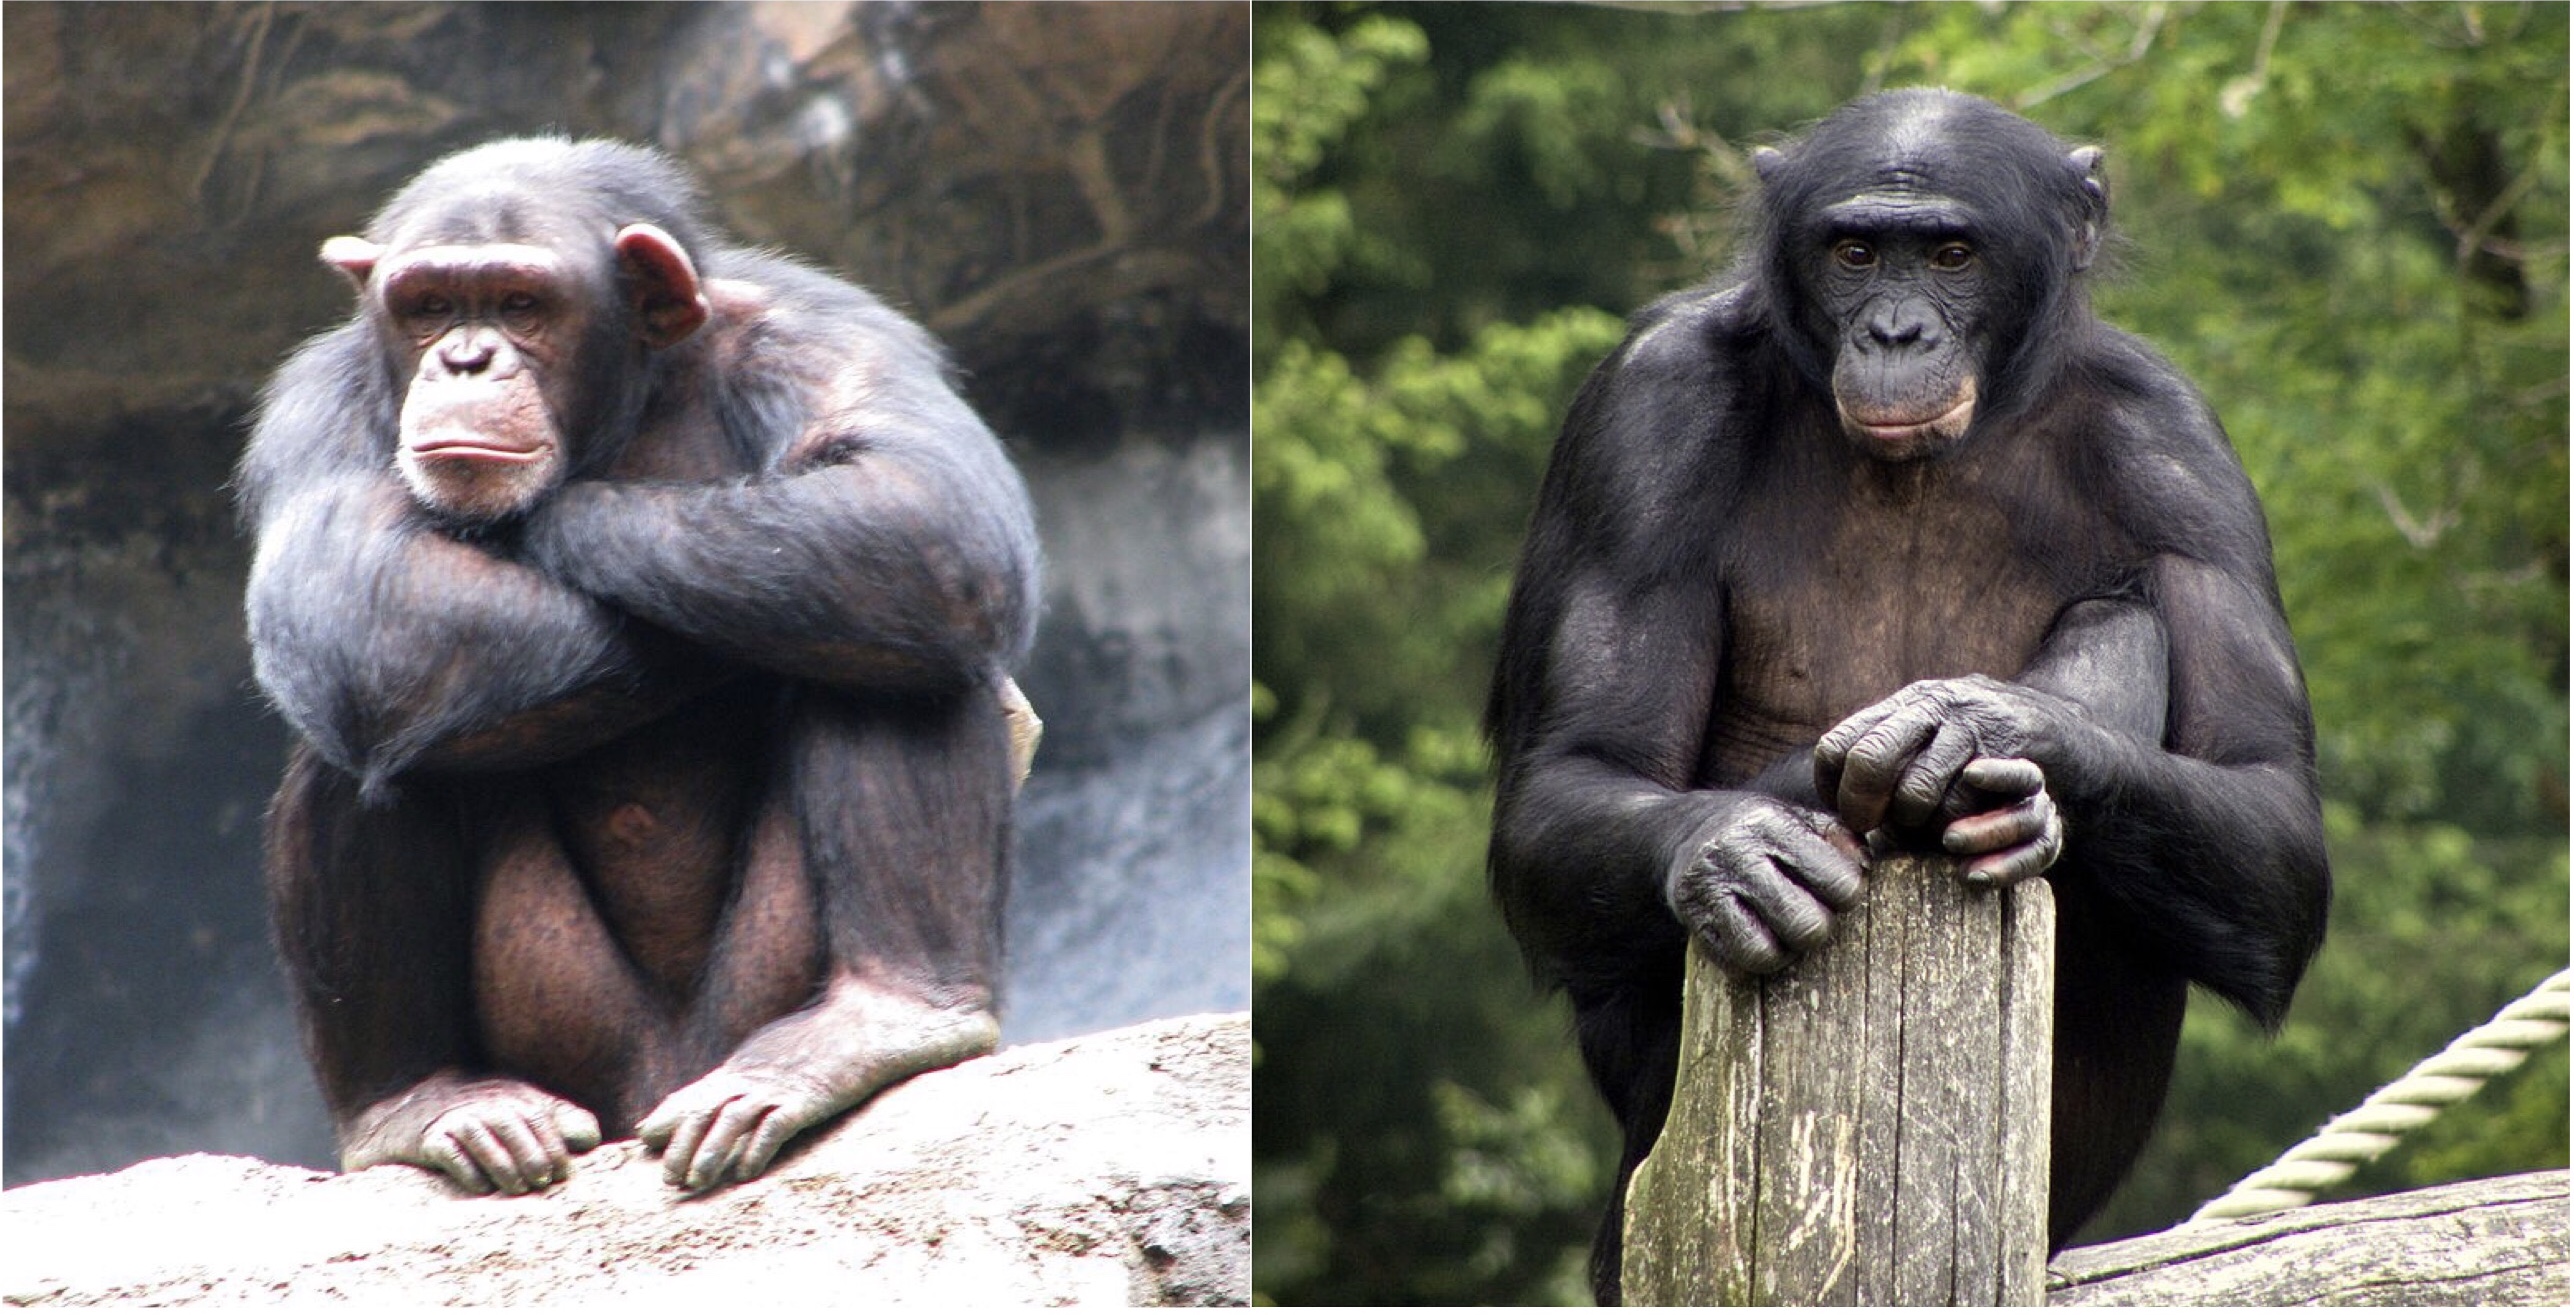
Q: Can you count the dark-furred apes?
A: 2